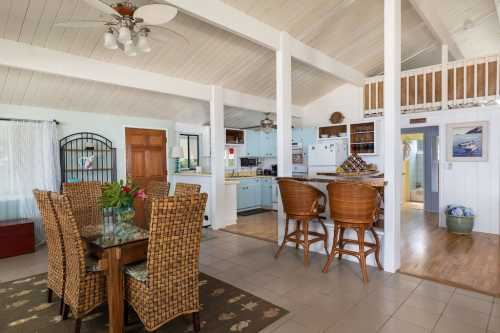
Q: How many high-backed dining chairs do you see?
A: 6